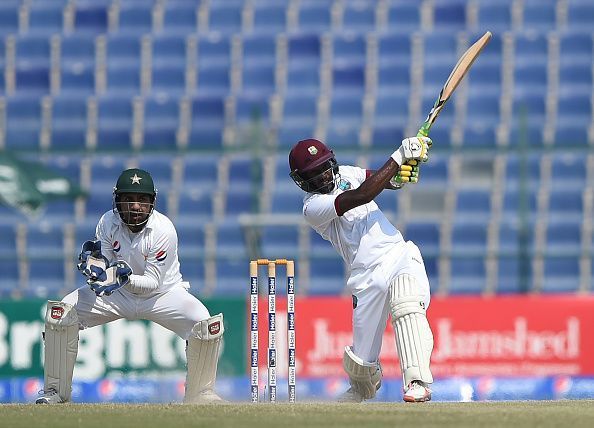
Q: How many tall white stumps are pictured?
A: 3